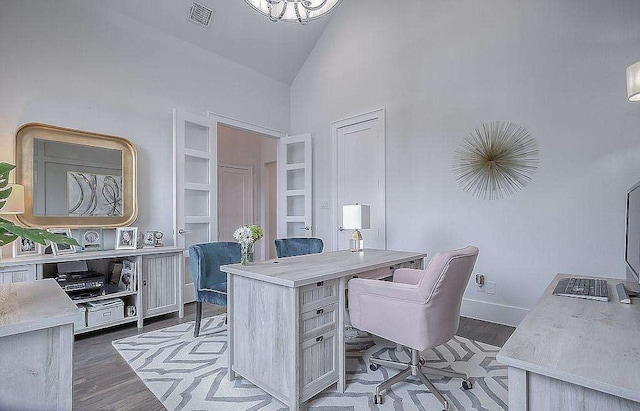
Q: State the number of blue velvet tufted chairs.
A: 2